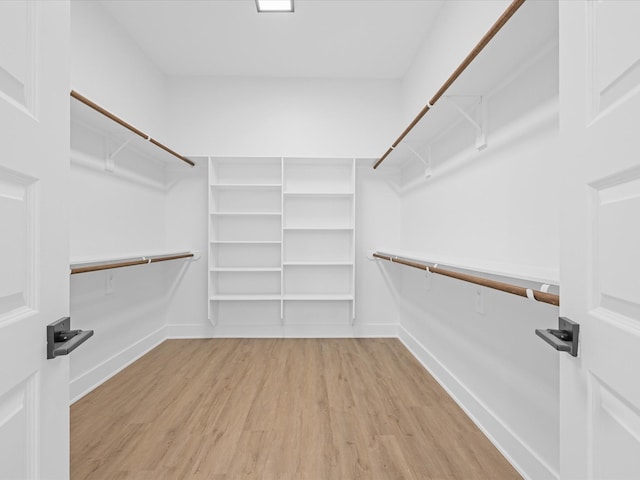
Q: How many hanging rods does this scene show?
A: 4